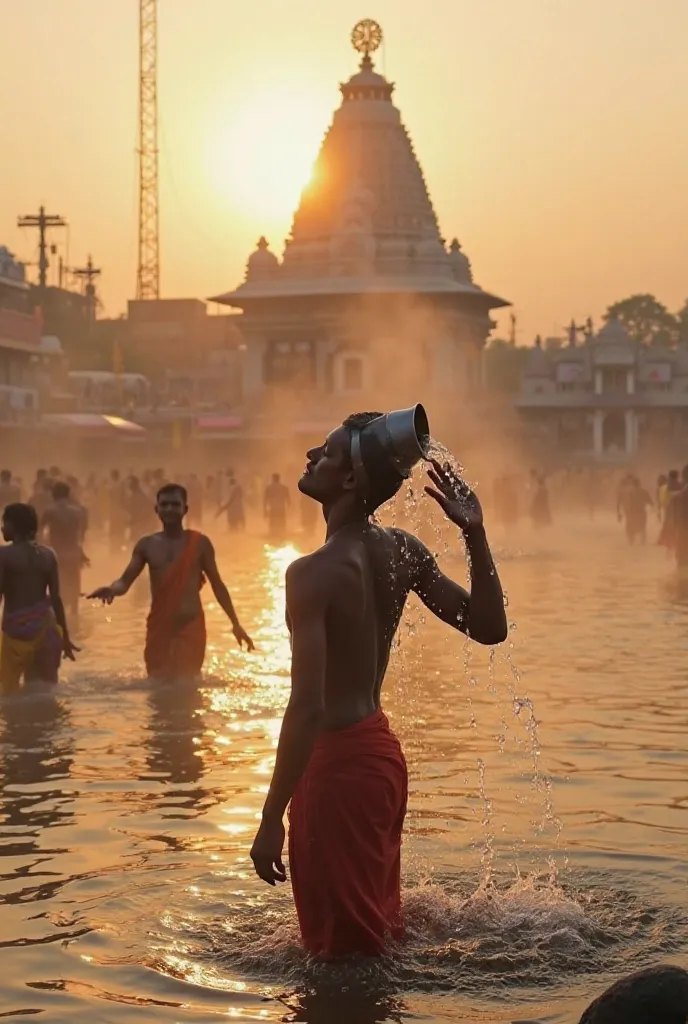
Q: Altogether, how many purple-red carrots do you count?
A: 0